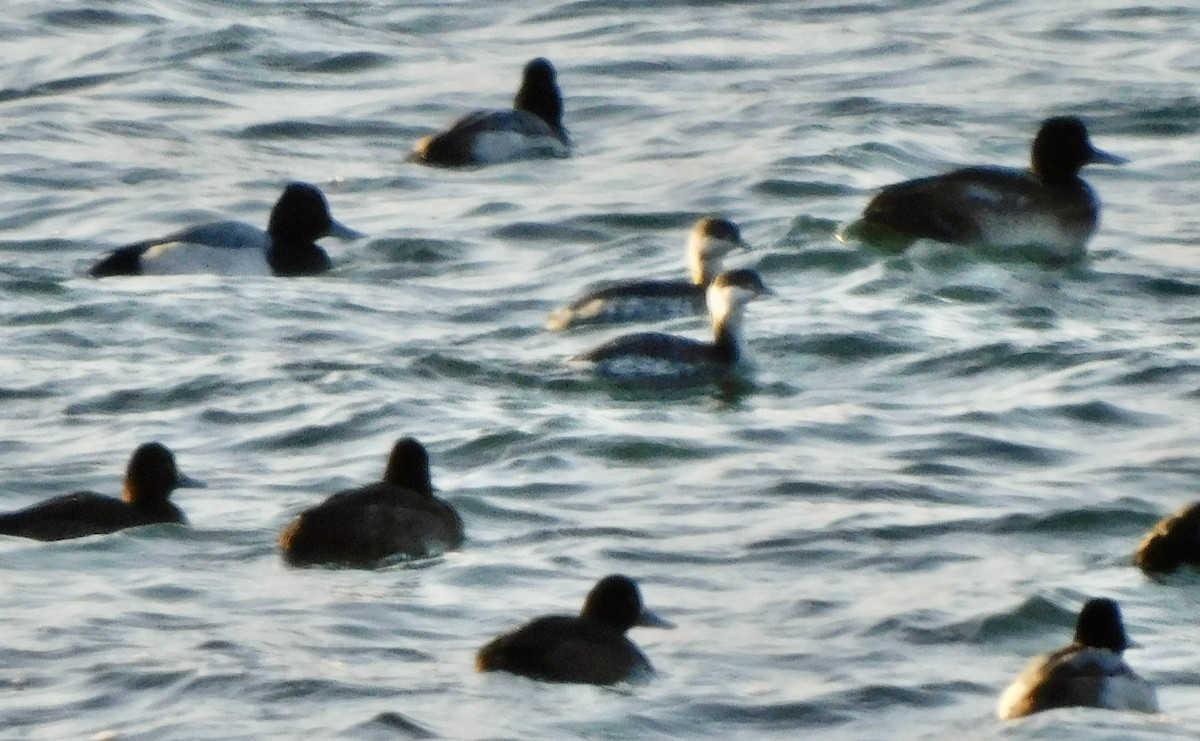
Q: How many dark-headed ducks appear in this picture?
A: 7